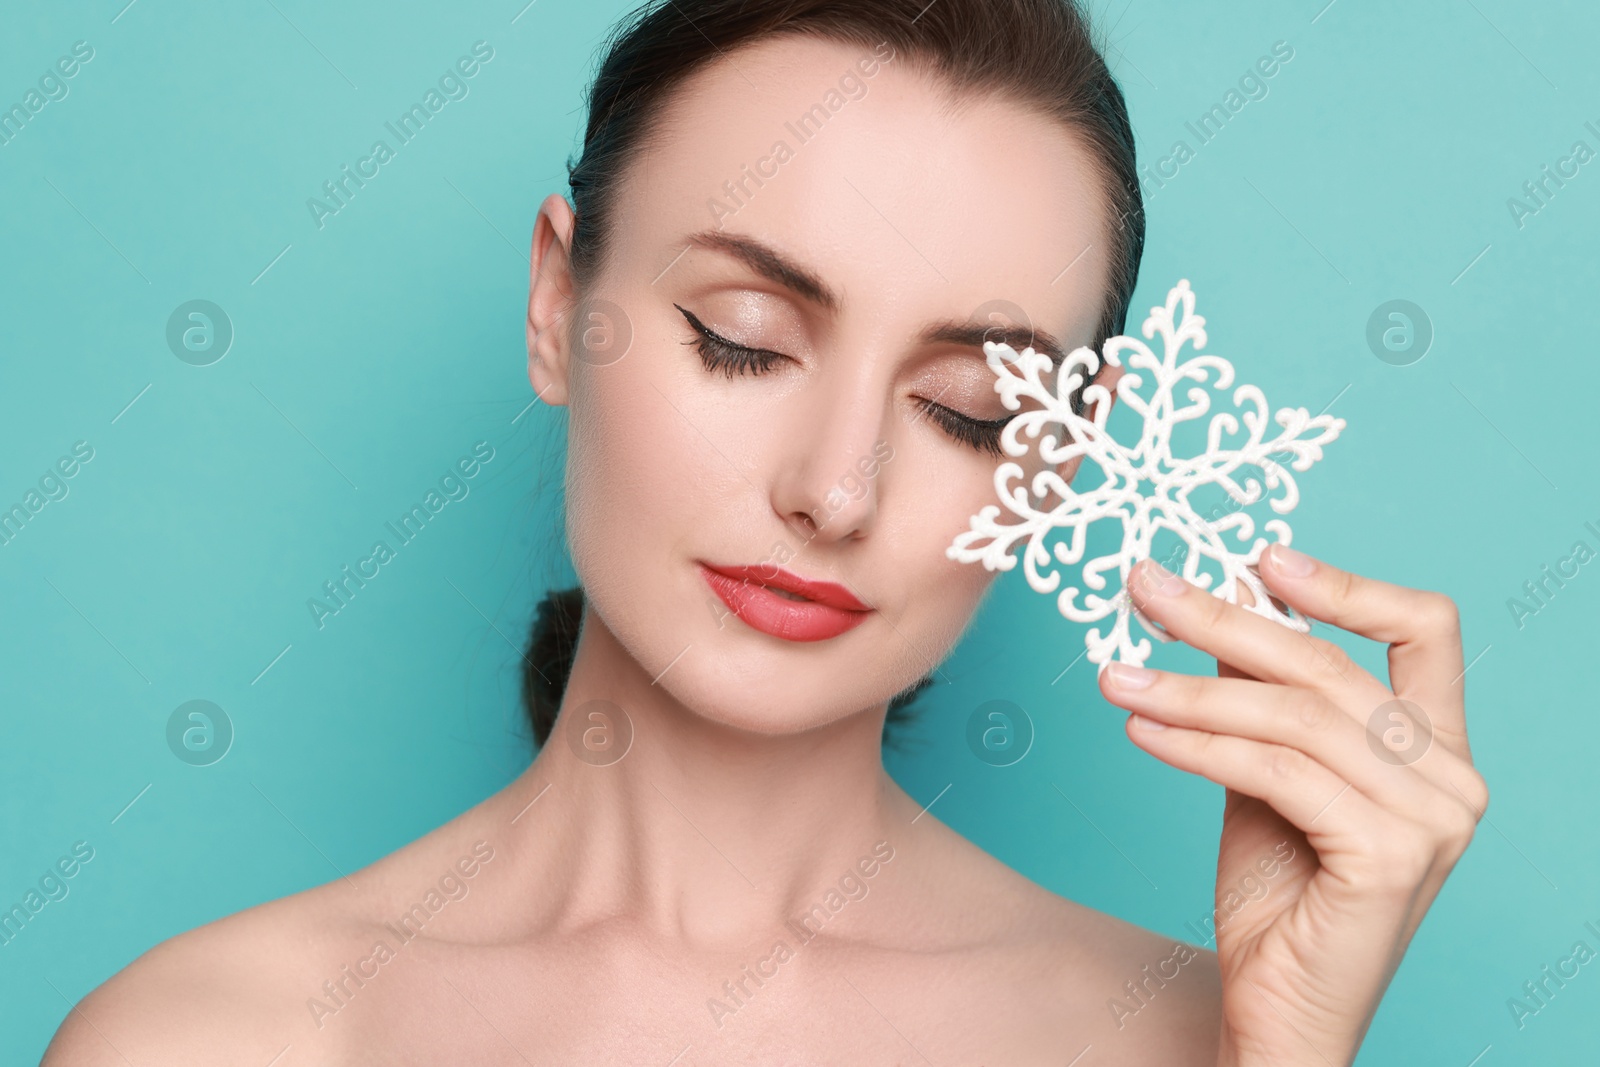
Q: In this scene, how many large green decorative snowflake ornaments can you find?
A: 0